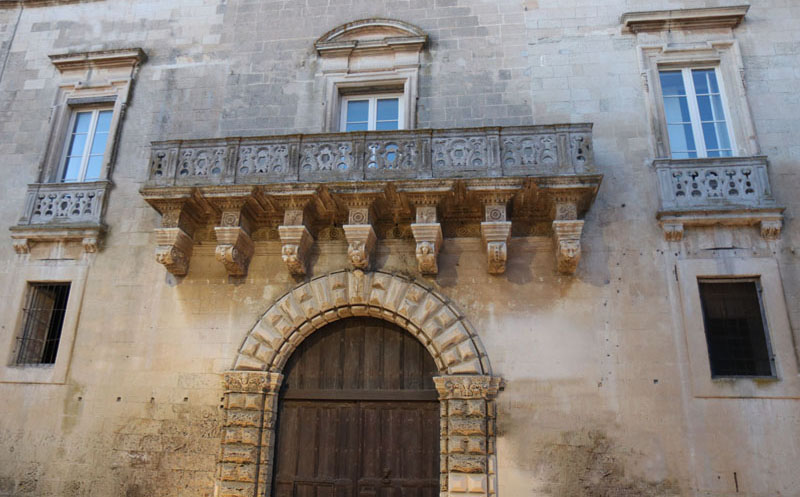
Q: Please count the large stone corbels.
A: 7